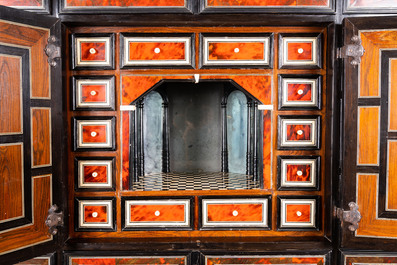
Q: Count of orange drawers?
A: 14